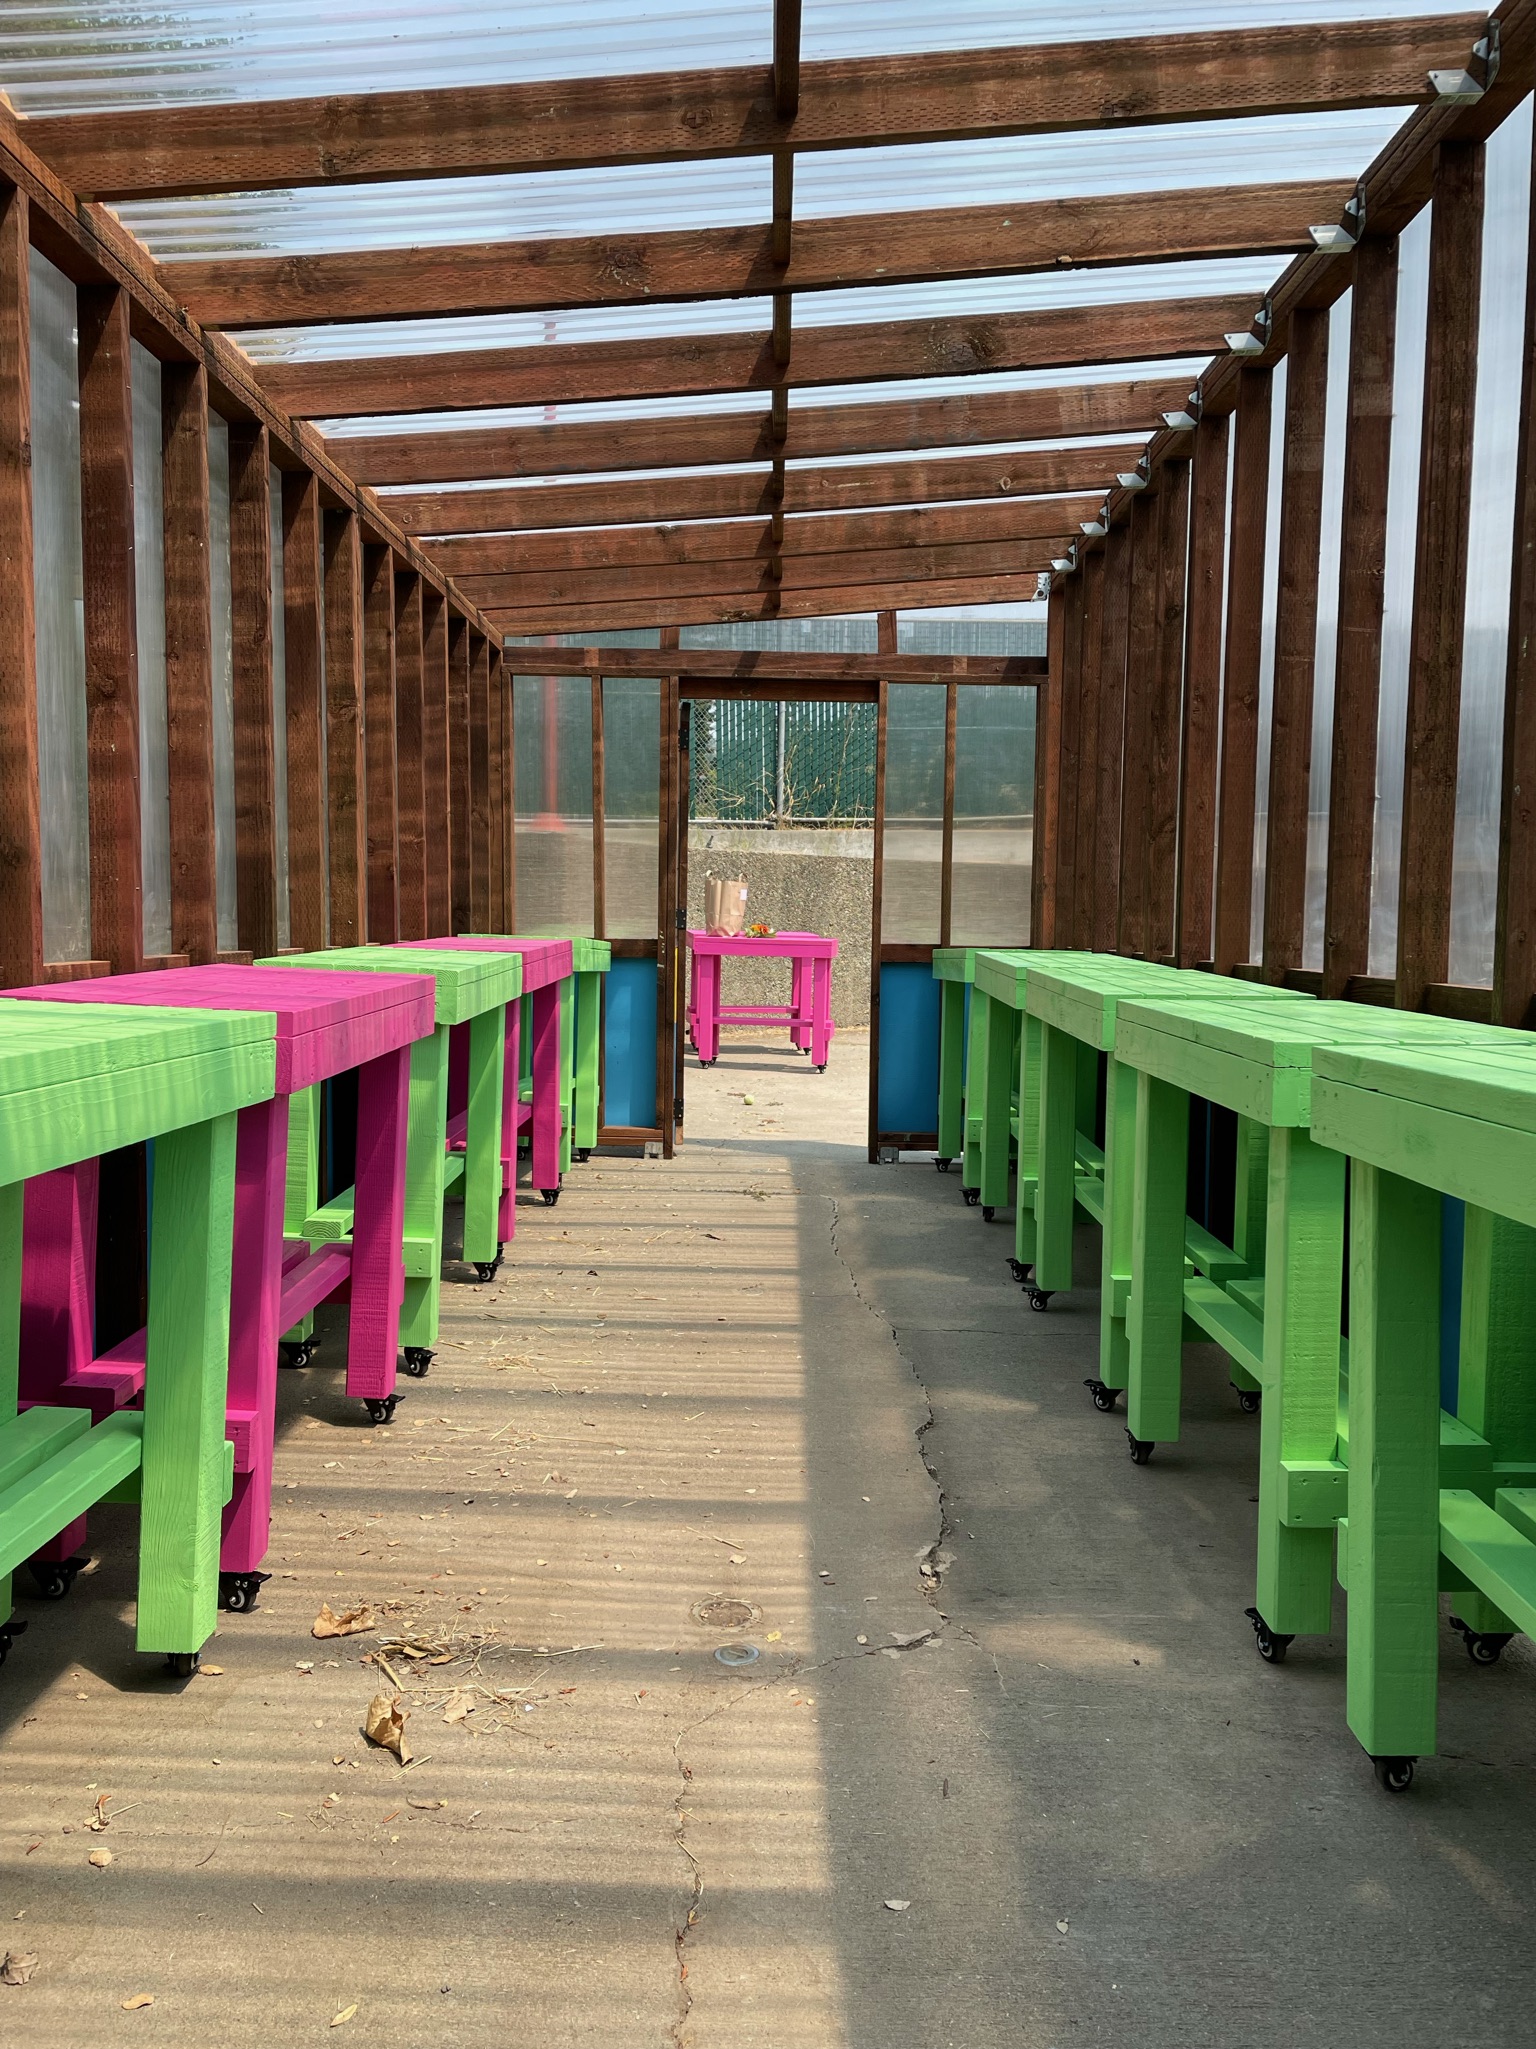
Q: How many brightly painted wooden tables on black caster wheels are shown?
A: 11